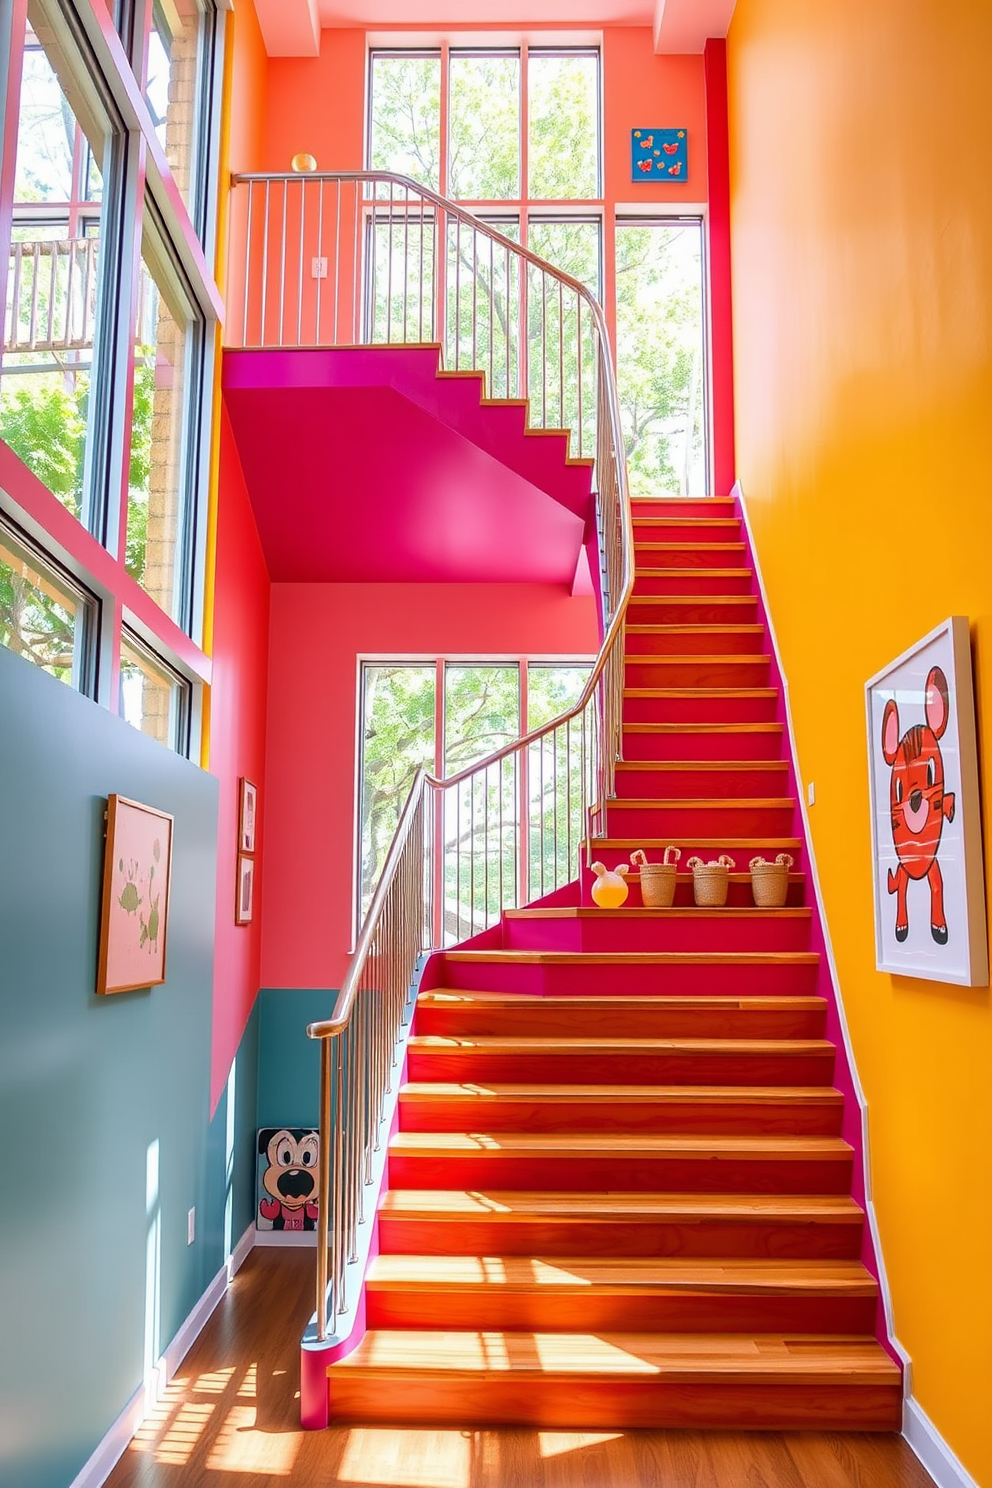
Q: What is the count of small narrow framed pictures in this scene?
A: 2